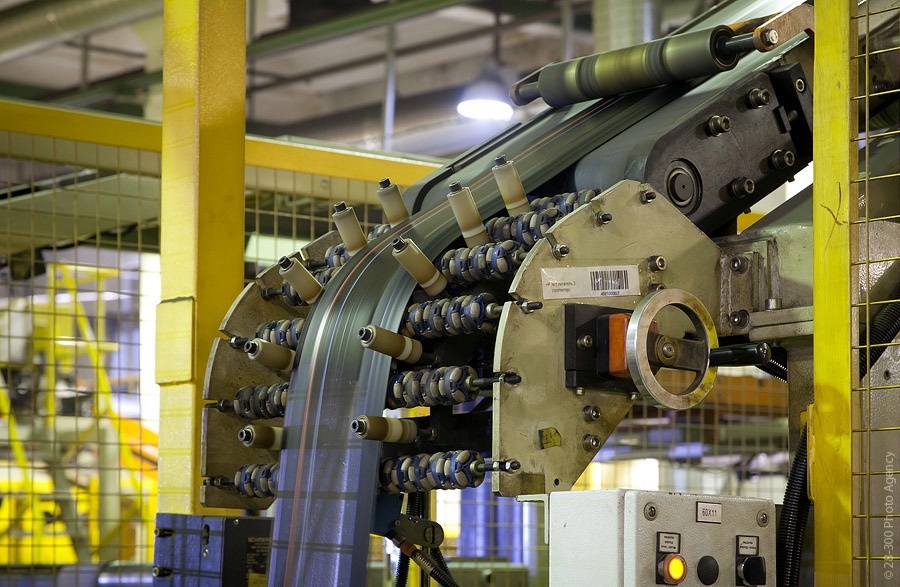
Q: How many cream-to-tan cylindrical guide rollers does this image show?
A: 10